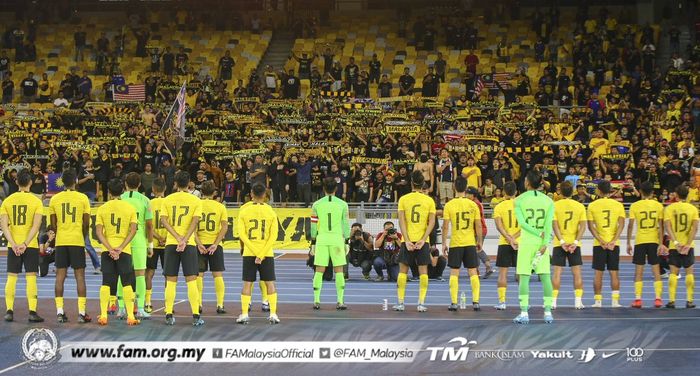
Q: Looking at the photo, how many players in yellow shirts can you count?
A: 14